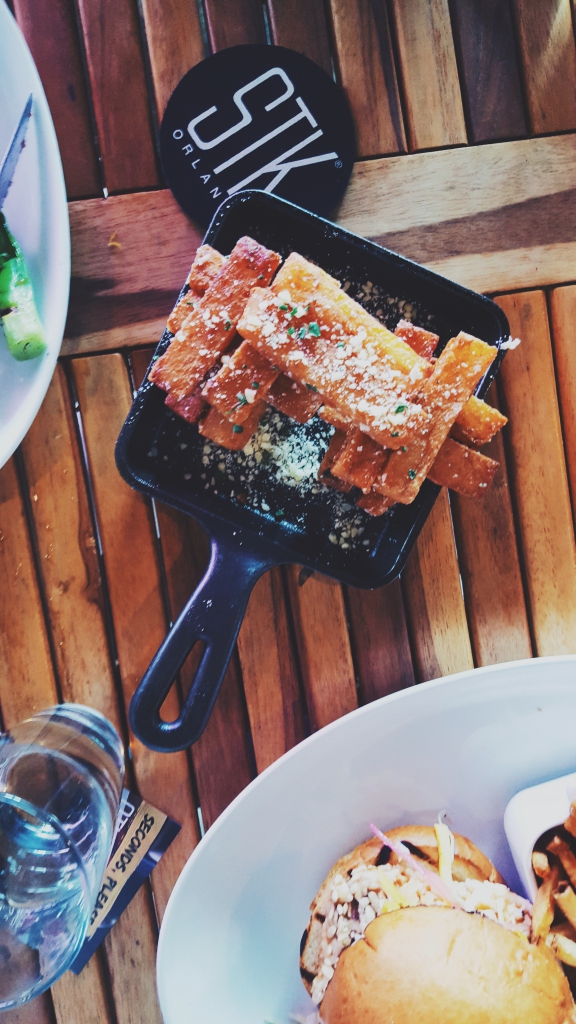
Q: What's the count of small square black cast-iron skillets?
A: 1